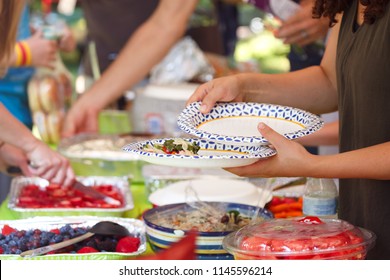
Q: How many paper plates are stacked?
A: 2